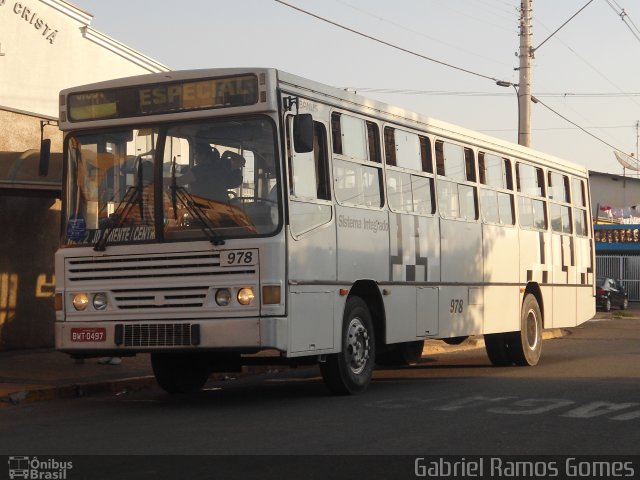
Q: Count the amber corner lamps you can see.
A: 2